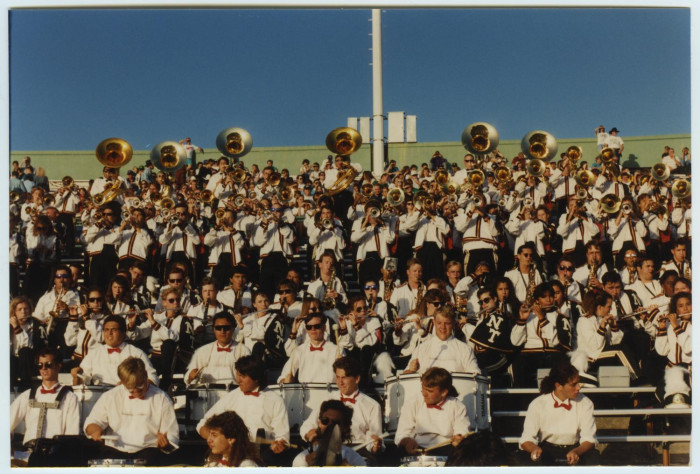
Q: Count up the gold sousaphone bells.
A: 2